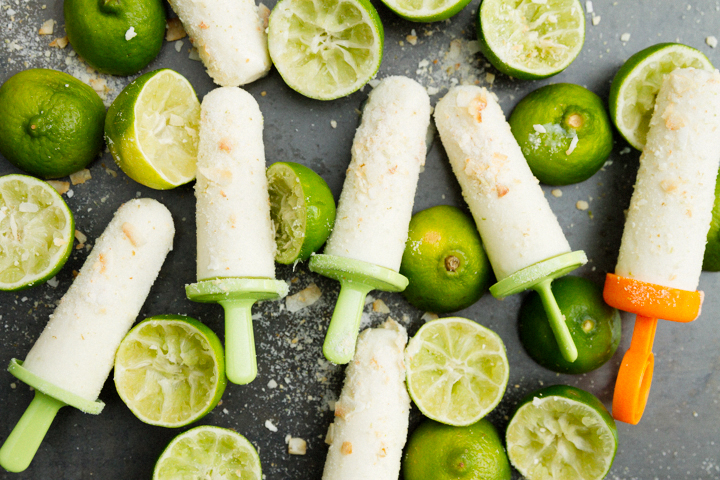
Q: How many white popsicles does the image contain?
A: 7